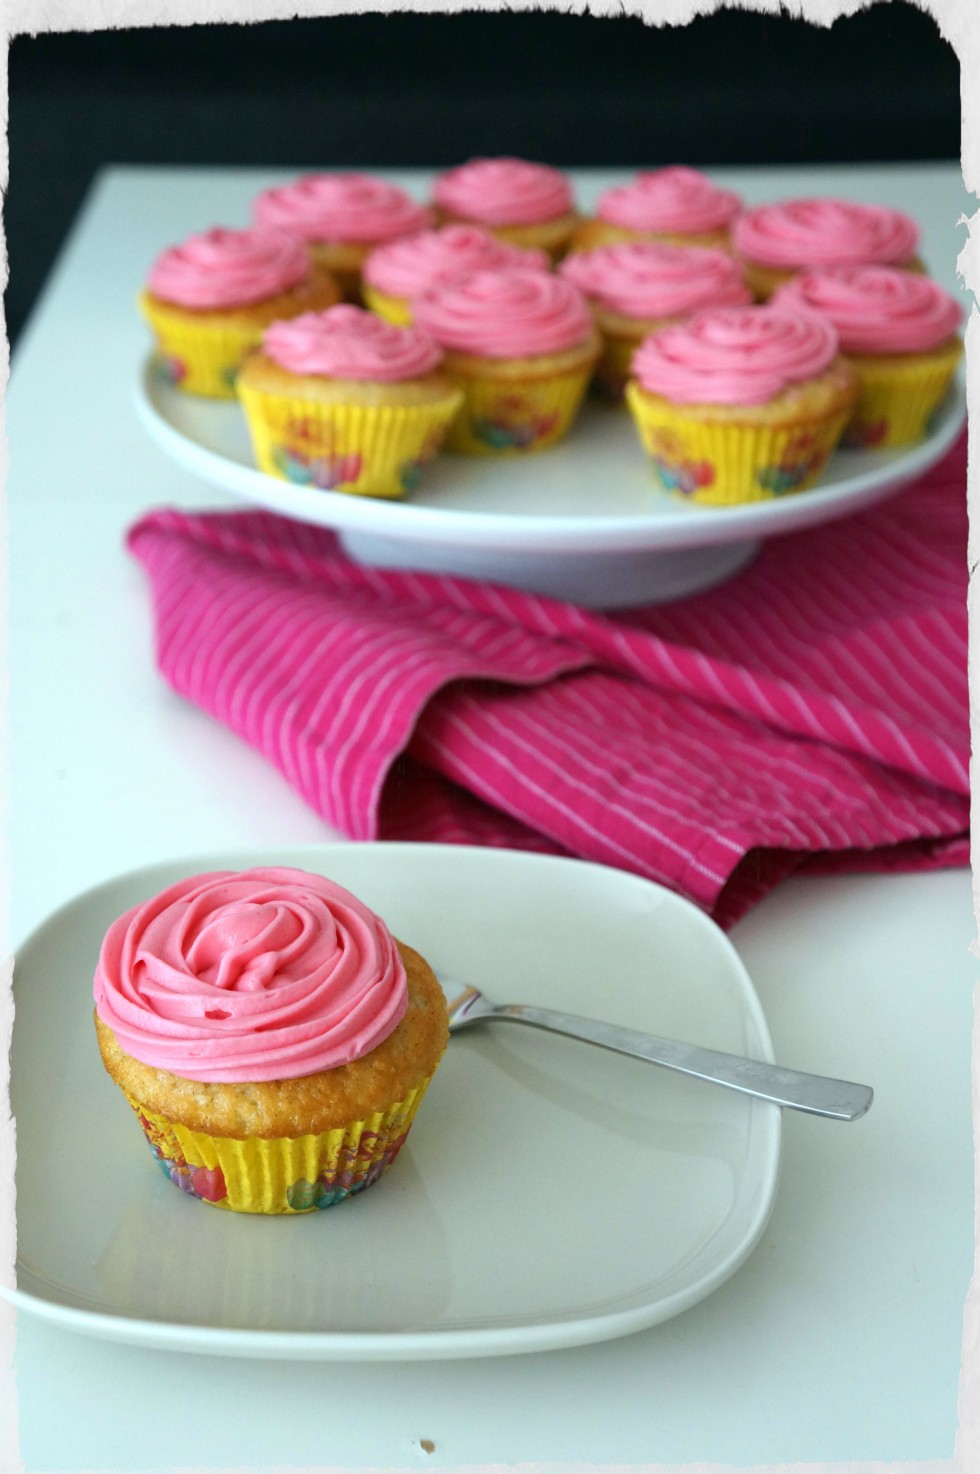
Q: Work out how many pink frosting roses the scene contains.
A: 12